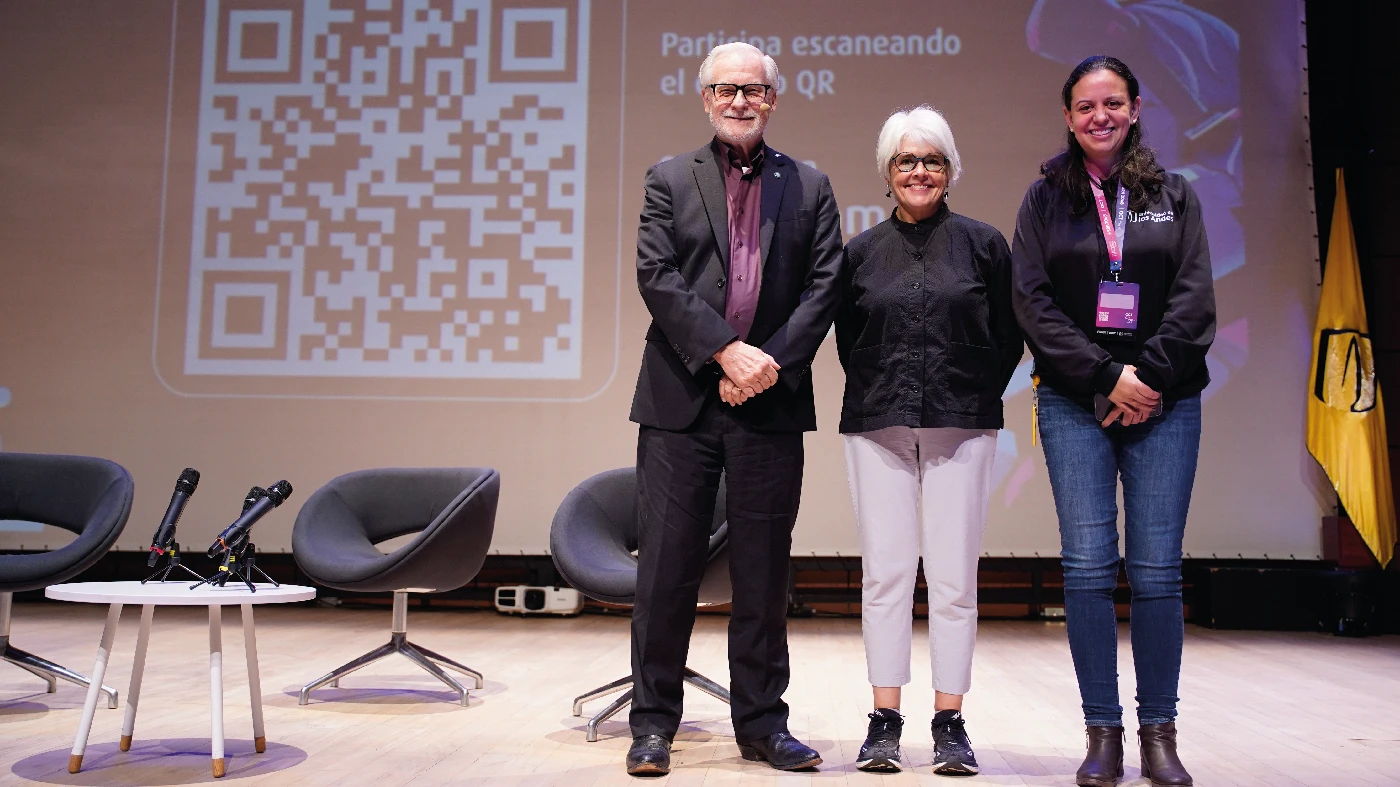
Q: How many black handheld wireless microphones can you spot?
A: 3